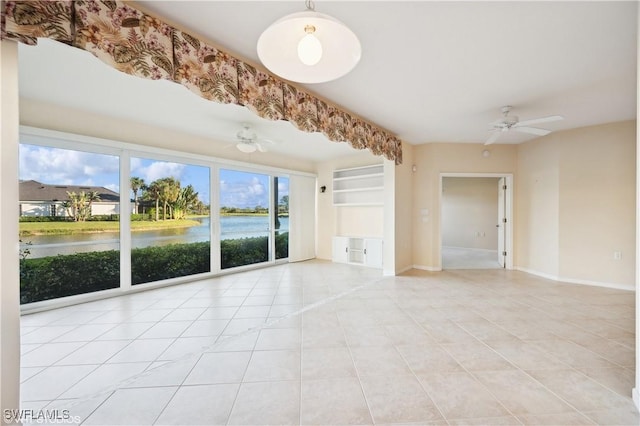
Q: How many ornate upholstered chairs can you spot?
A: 0